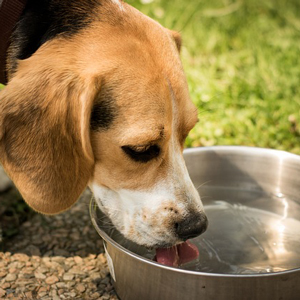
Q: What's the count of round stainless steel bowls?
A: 1